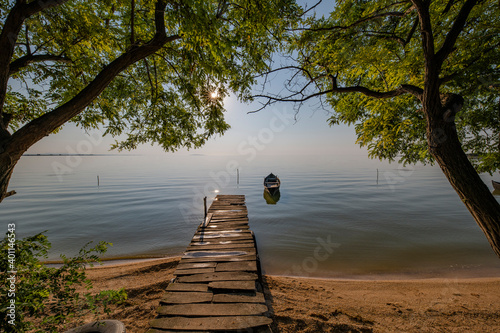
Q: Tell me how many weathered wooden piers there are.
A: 1